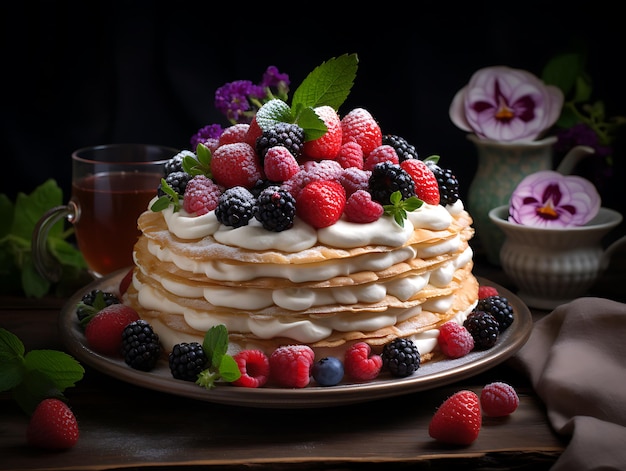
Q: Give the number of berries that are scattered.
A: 3